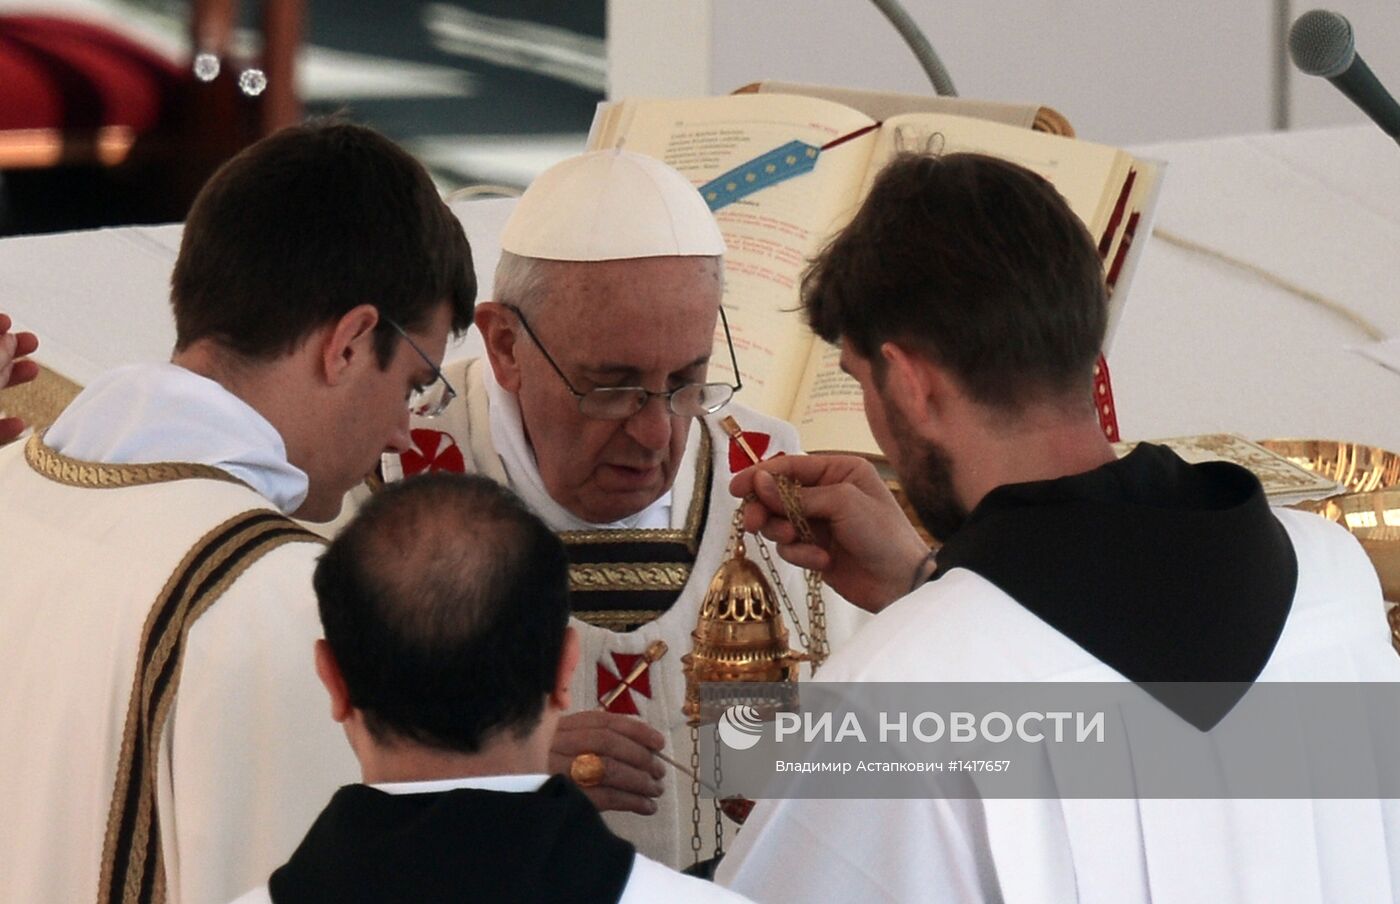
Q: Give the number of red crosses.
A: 3